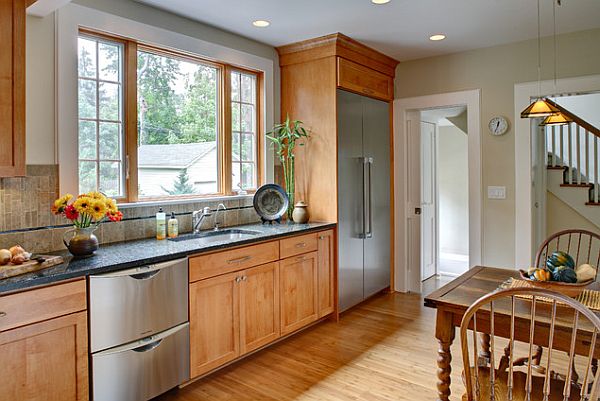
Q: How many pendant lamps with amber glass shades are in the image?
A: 2